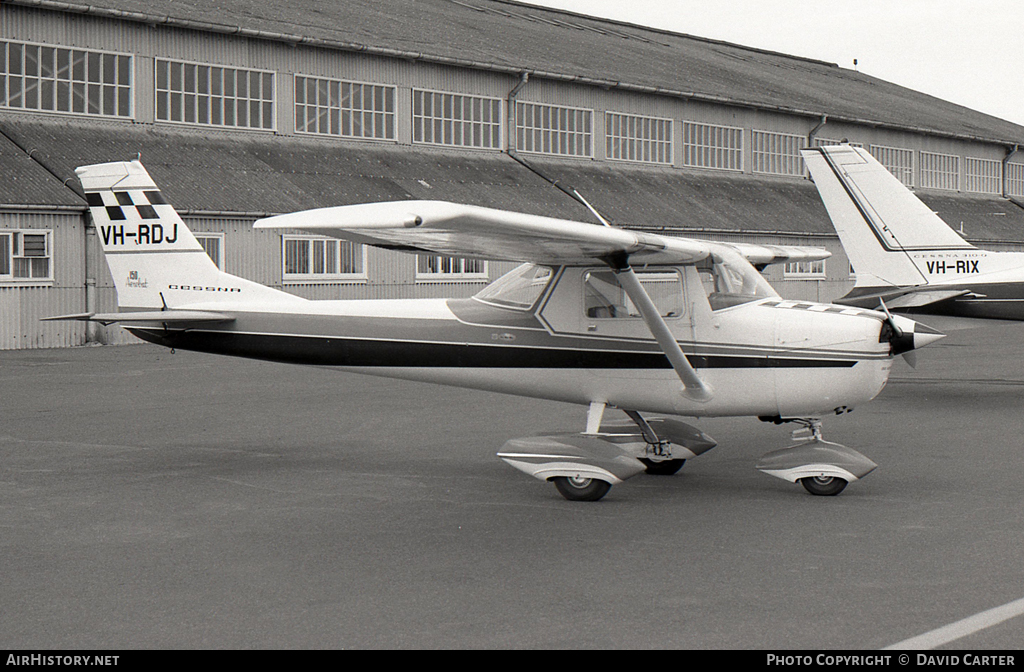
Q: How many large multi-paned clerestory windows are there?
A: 13